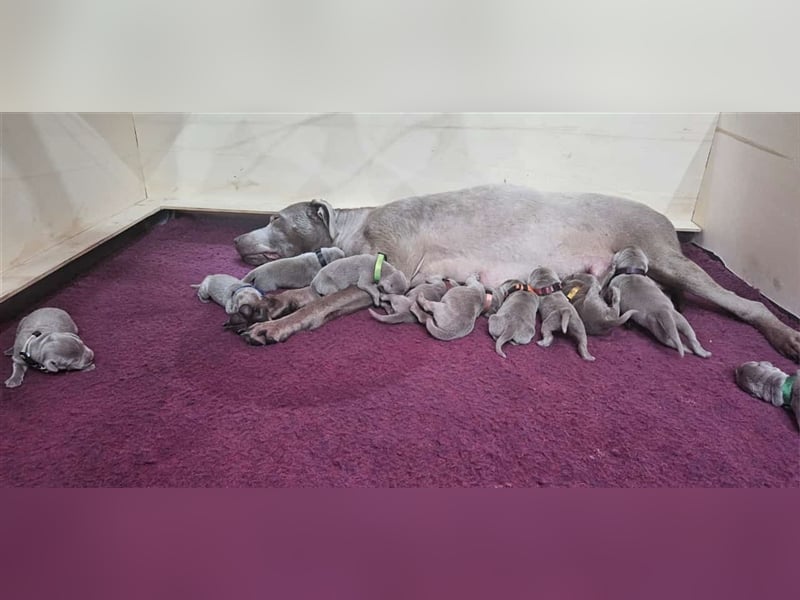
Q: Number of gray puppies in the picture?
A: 11